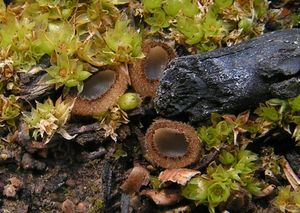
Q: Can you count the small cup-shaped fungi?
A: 3